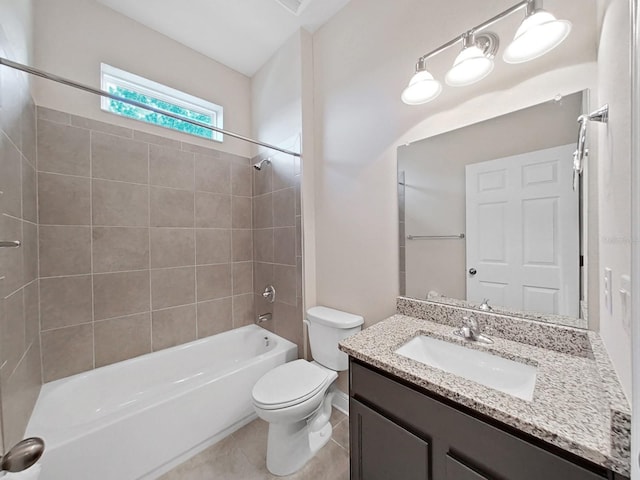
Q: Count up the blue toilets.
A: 0